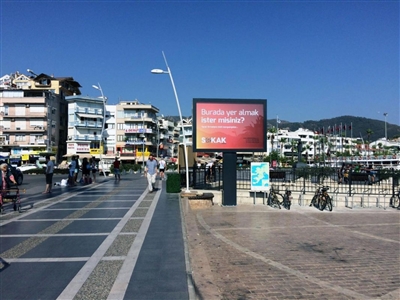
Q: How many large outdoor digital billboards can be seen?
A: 1